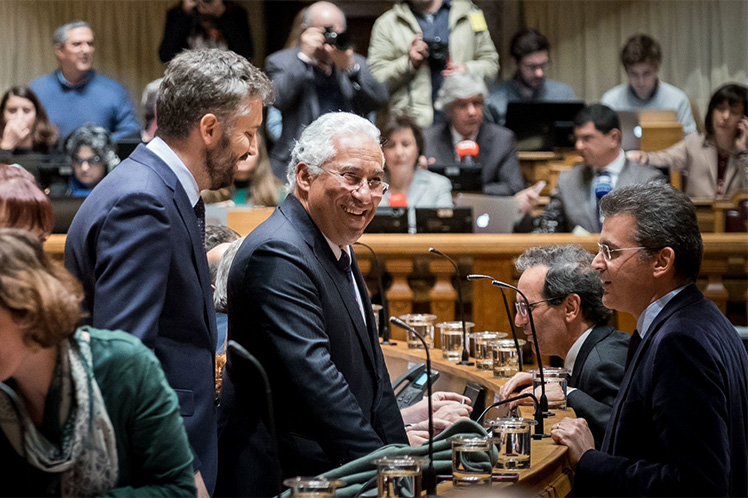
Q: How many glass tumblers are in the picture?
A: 10